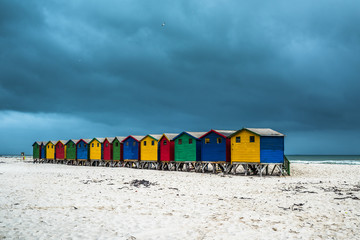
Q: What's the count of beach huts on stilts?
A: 15